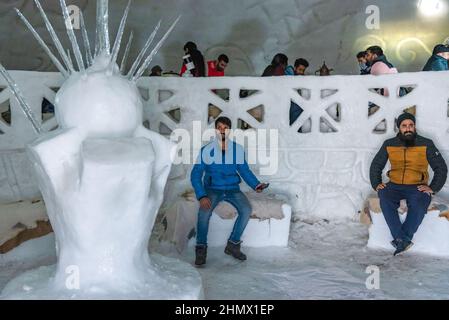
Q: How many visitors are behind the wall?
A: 8